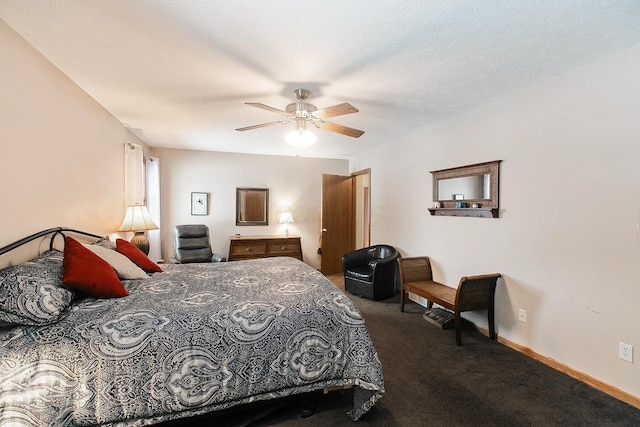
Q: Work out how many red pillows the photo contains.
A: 2